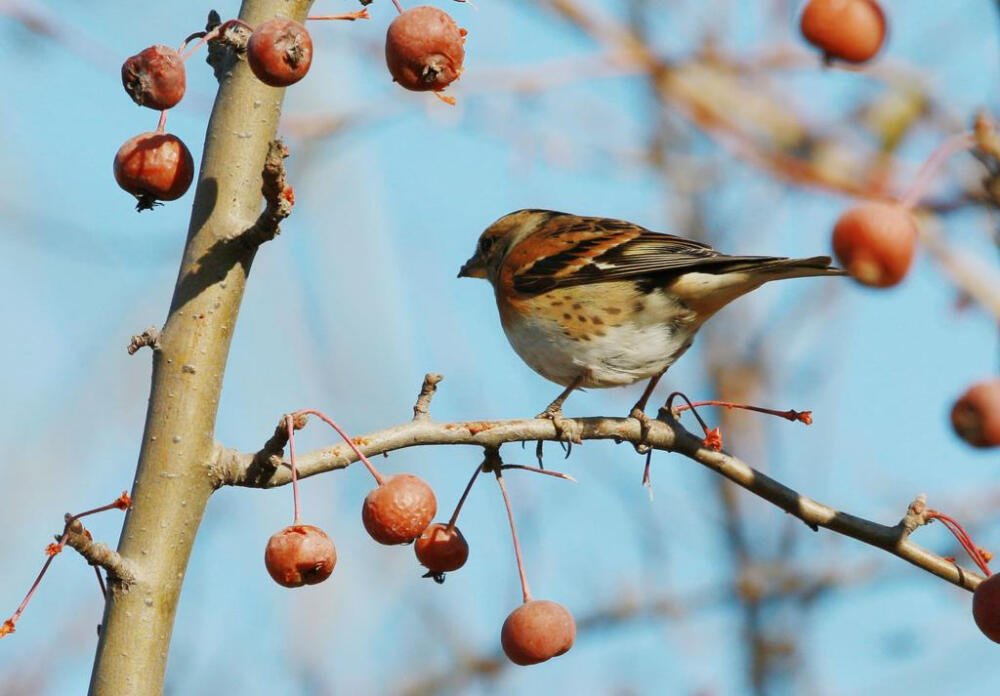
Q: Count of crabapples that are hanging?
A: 12